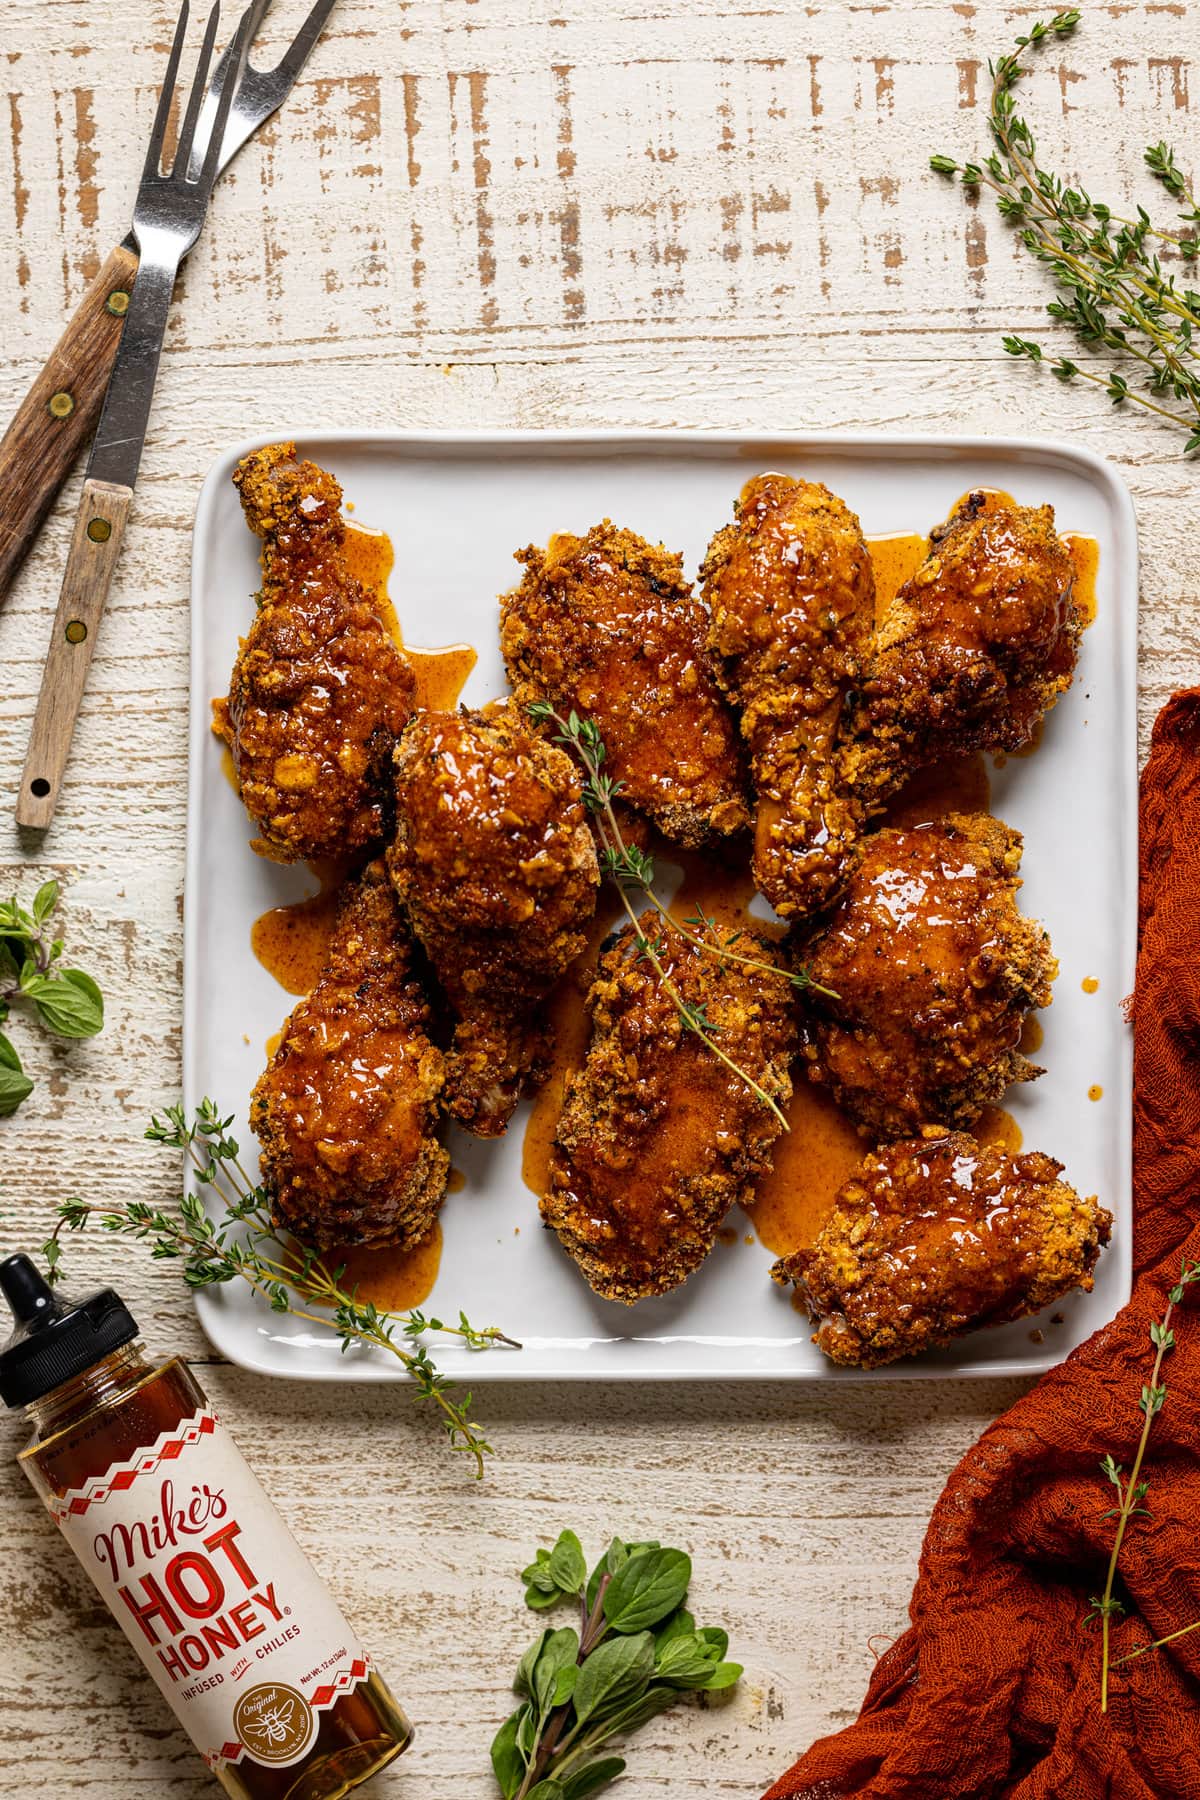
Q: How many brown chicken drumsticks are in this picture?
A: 4